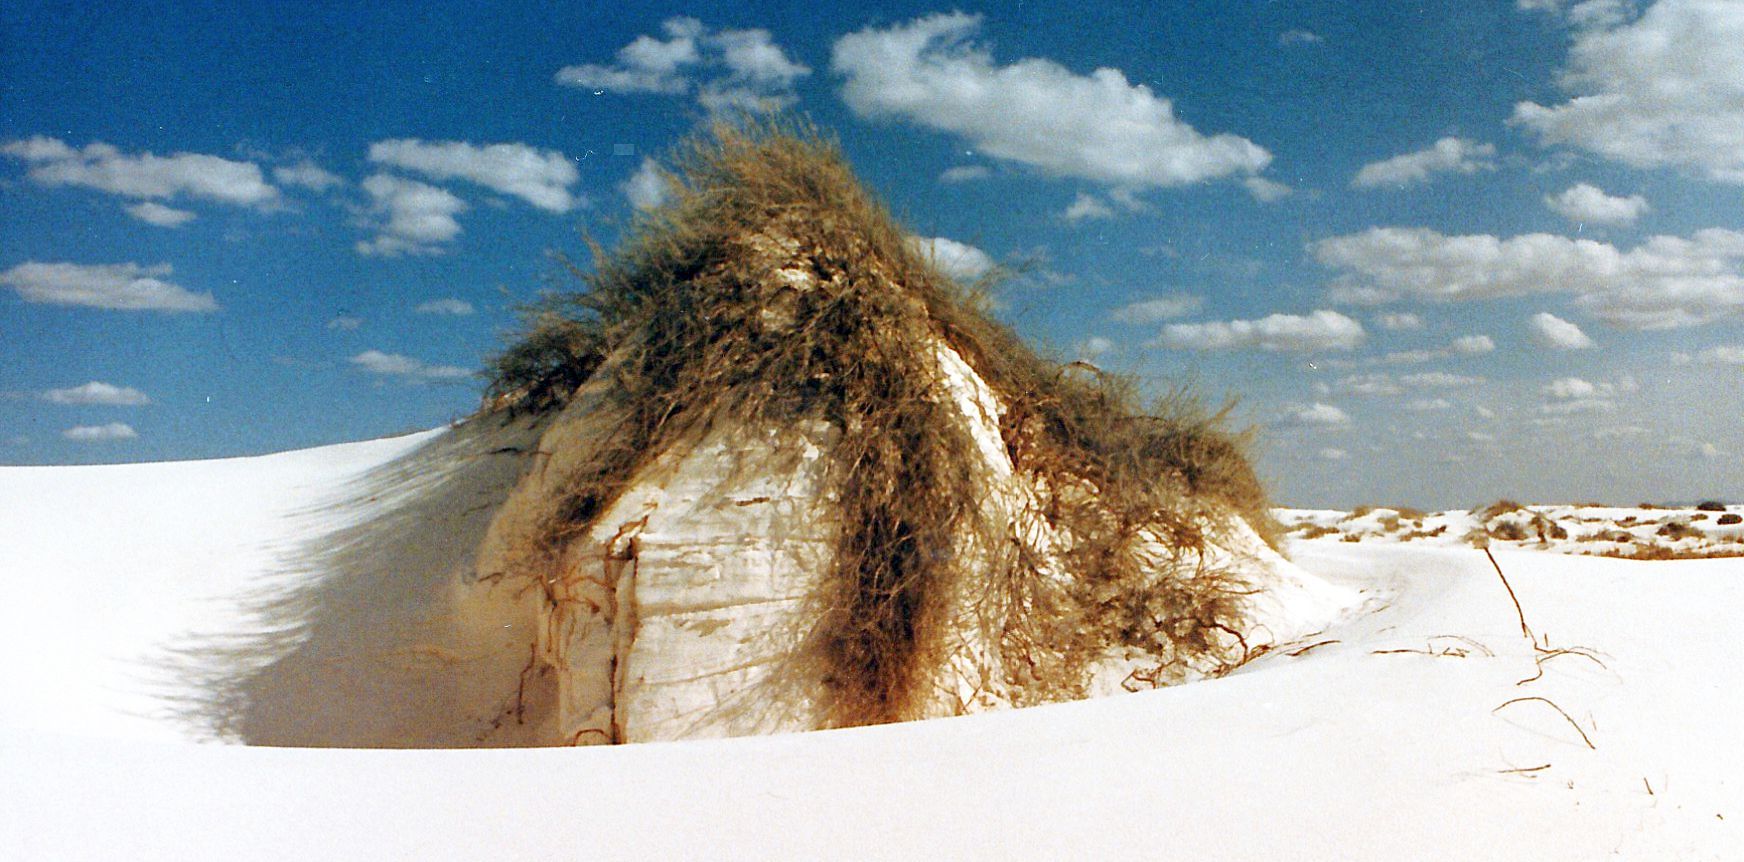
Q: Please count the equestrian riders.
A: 0